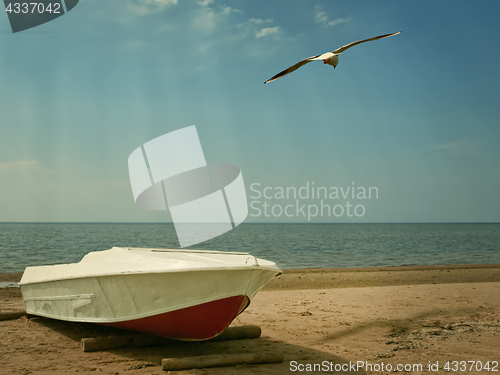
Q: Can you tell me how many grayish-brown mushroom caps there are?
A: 0